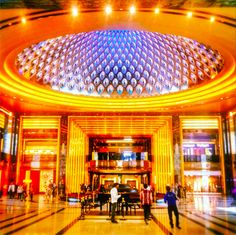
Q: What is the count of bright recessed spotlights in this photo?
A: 7